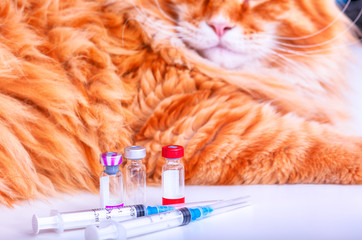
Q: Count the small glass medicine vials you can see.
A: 3